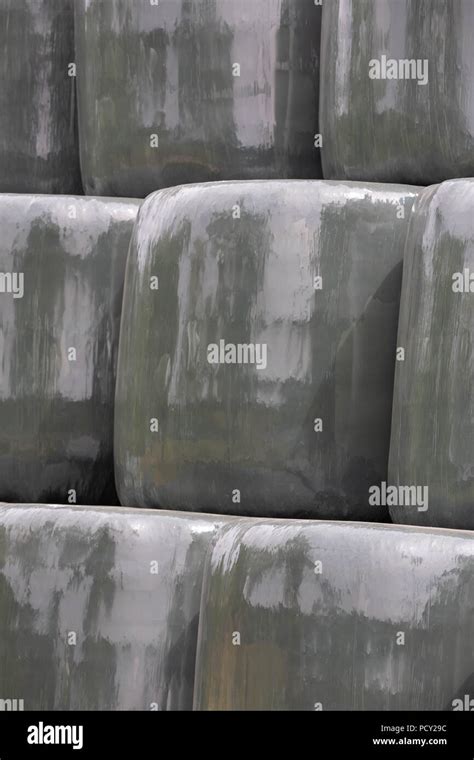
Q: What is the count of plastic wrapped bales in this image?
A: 8